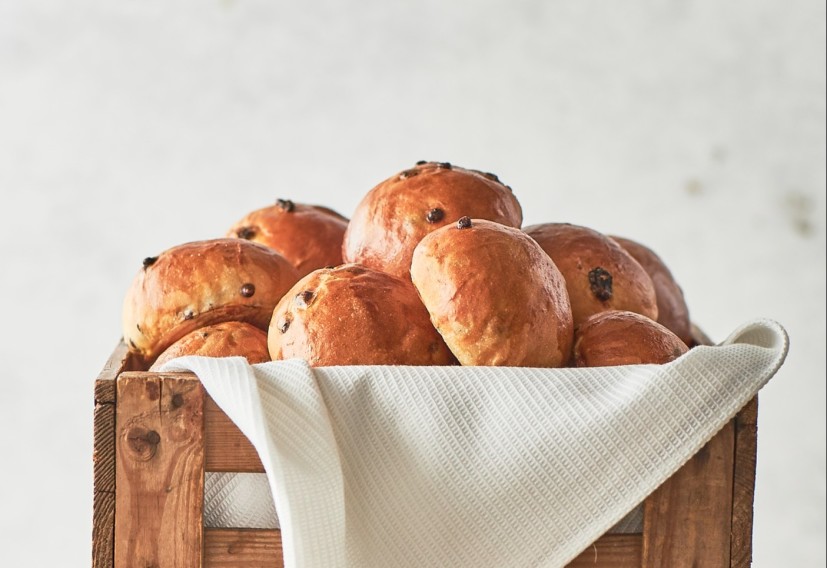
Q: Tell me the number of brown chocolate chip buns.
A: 9